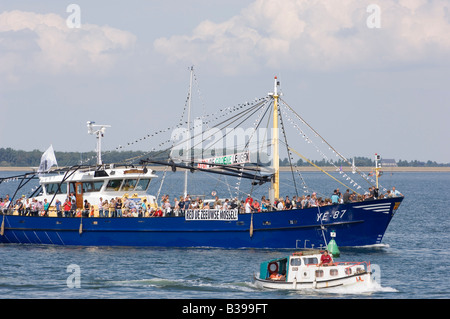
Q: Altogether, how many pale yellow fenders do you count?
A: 3